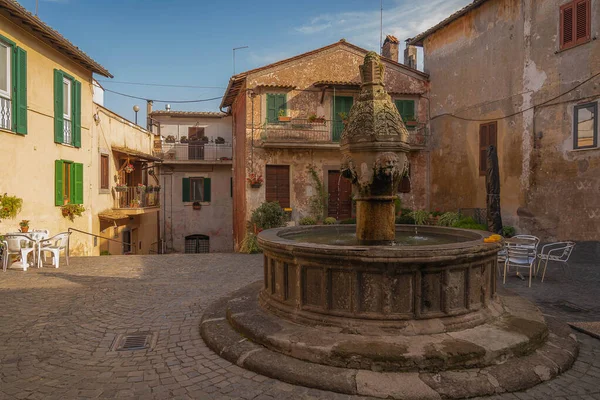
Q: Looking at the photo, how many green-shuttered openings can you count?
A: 7